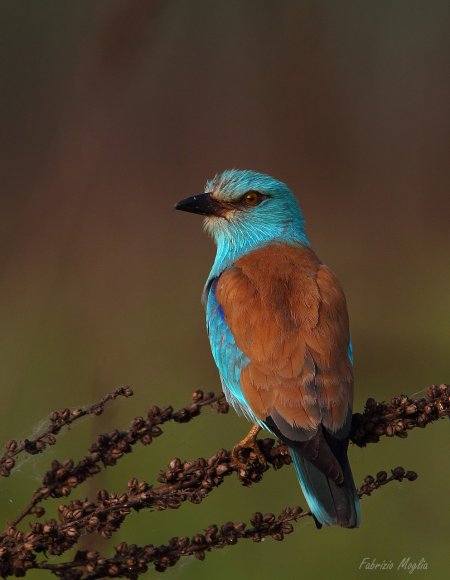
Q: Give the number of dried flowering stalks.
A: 4